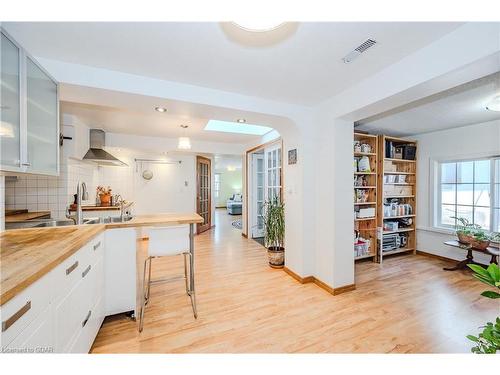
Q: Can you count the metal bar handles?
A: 5